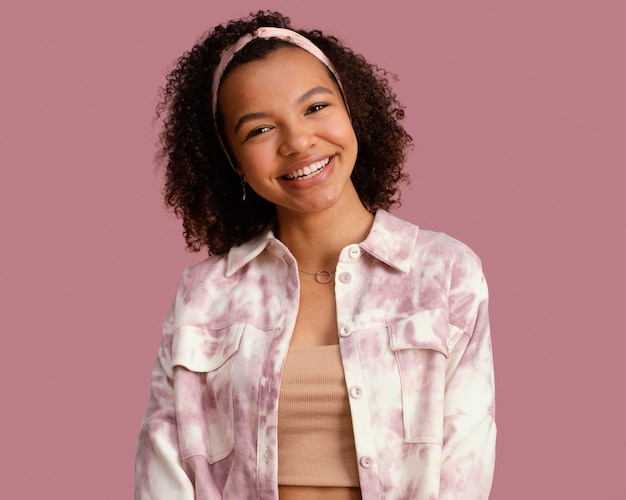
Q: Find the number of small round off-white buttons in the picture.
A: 5